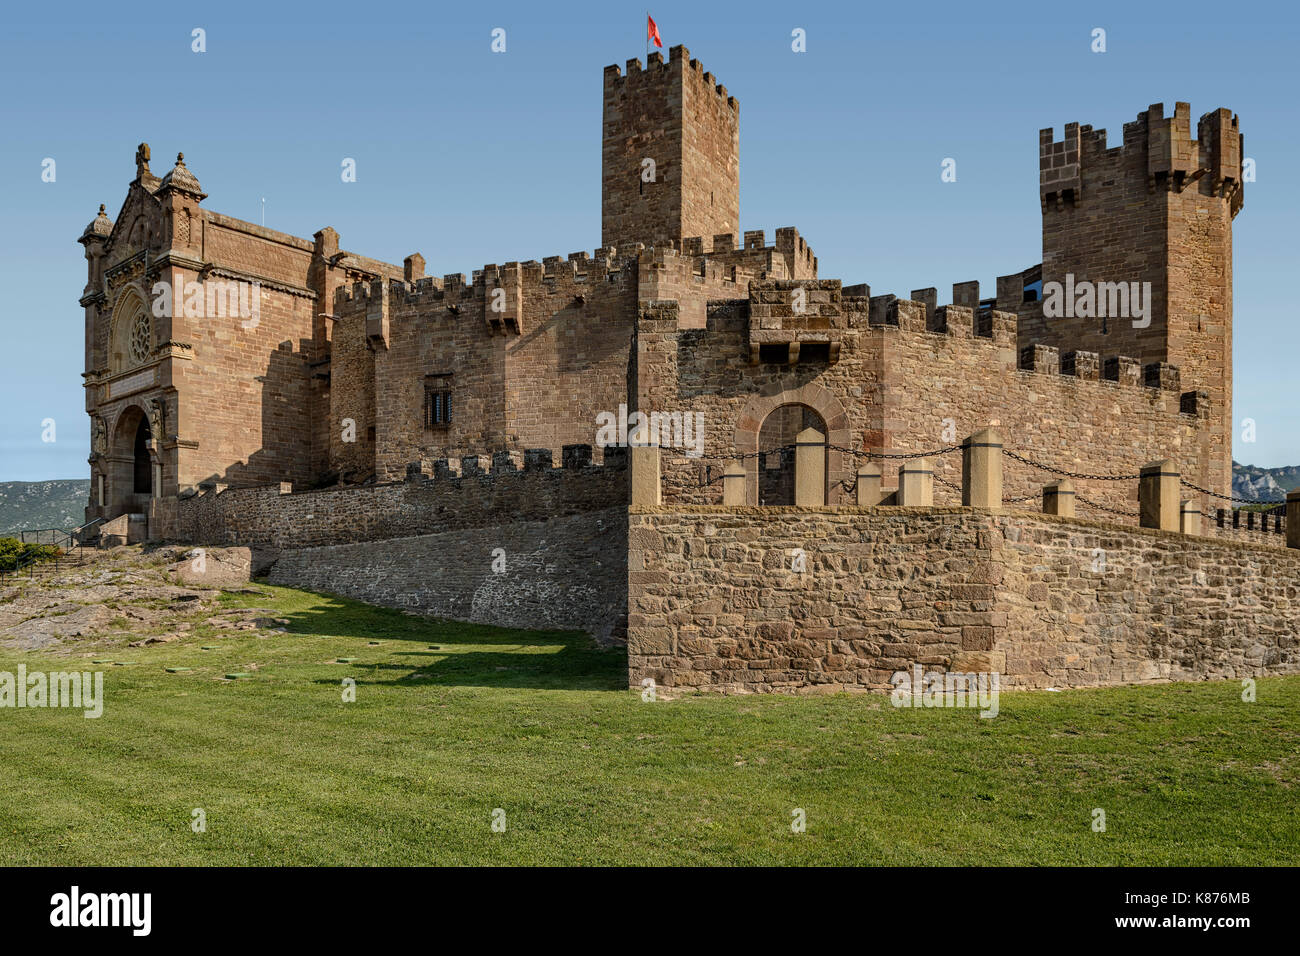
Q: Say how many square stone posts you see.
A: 10